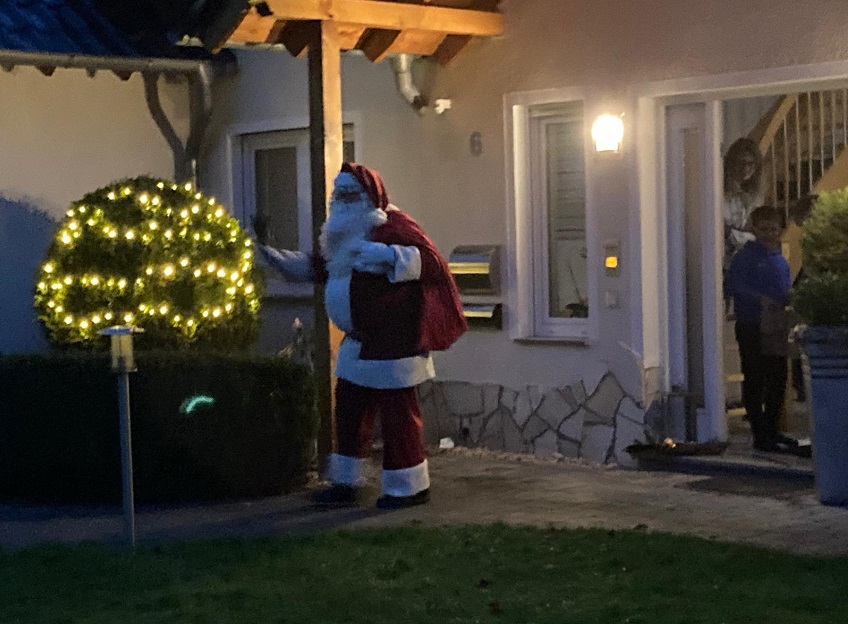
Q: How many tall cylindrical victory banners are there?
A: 0